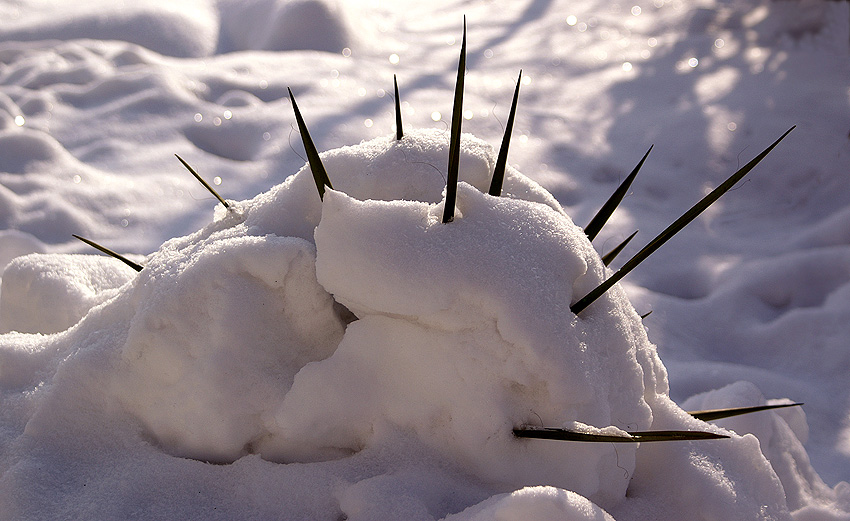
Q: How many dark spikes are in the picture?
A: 12